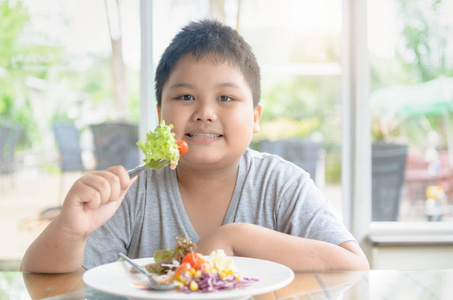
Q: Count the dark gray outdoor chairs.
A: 3